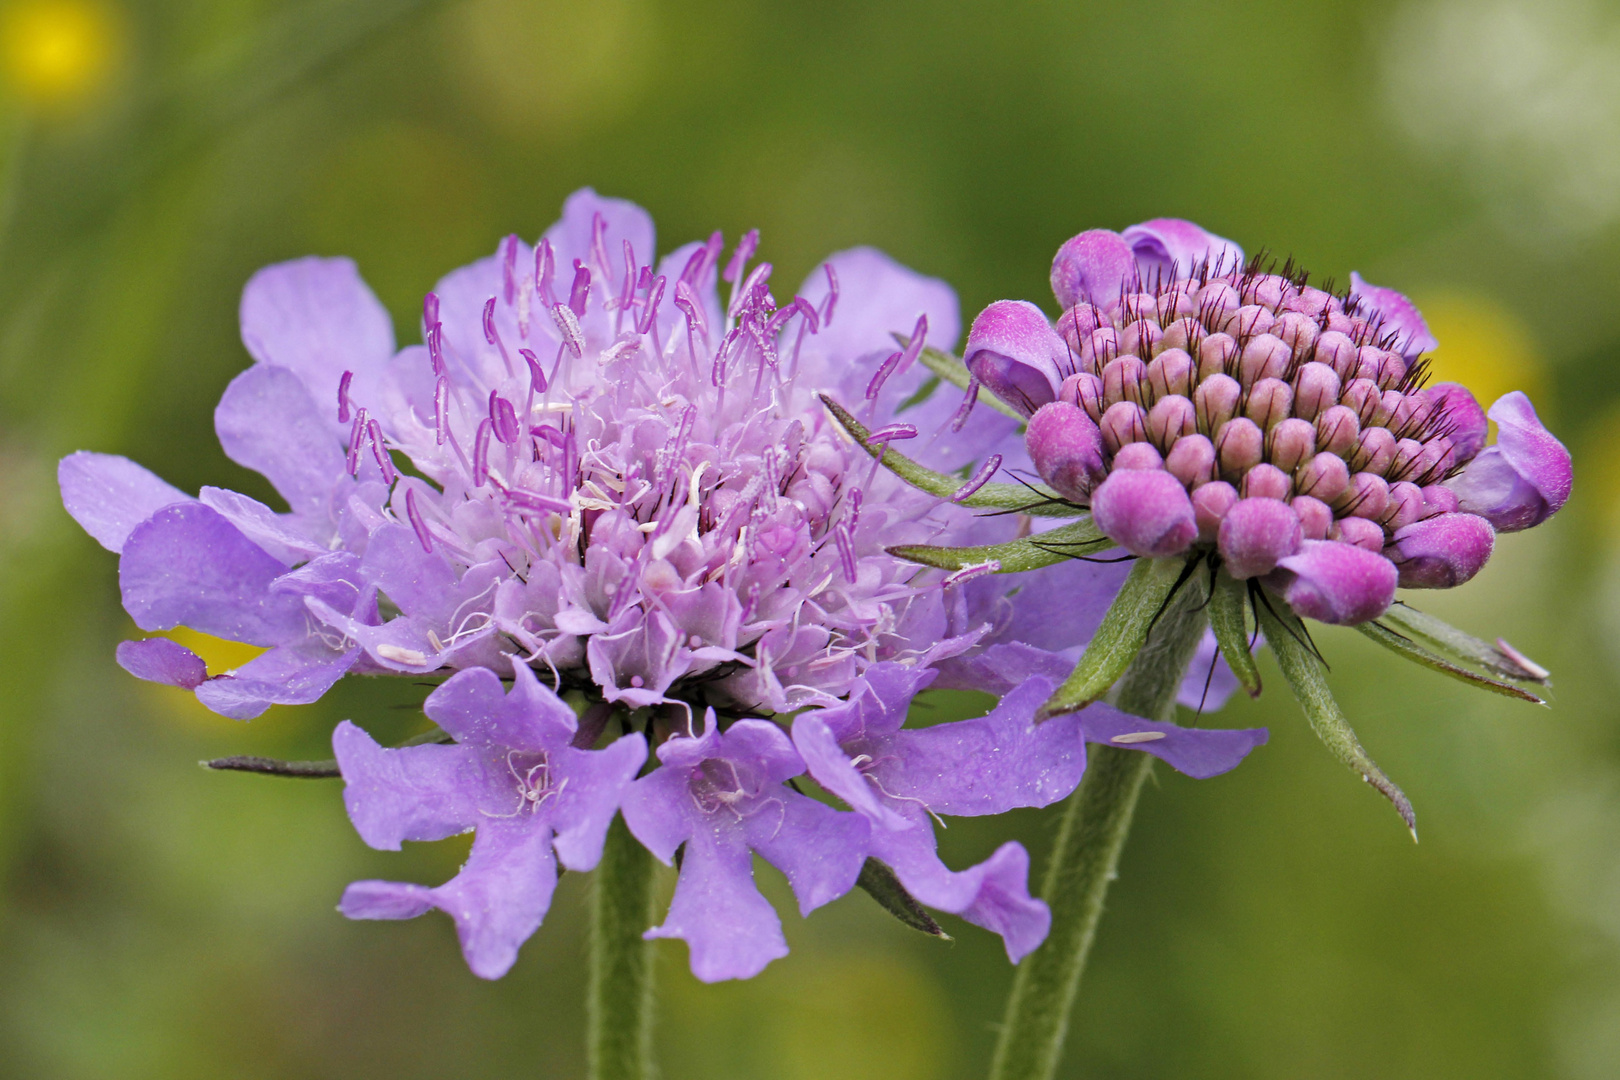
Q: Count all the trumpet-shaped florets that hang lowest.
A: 3